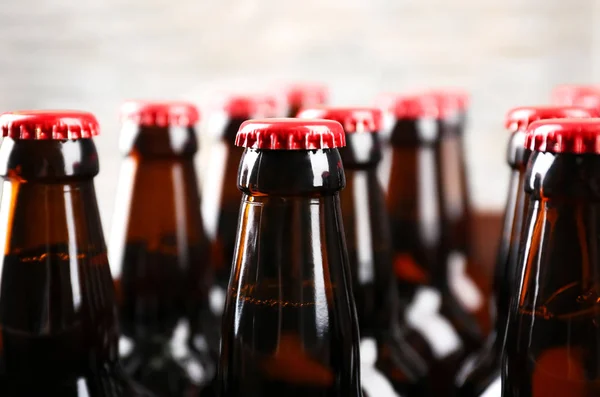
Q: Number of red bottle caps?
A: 11